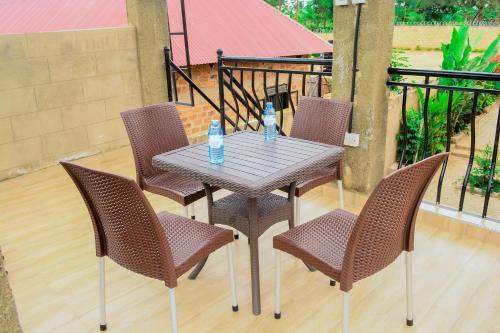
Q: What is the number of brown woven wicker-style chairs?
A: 4